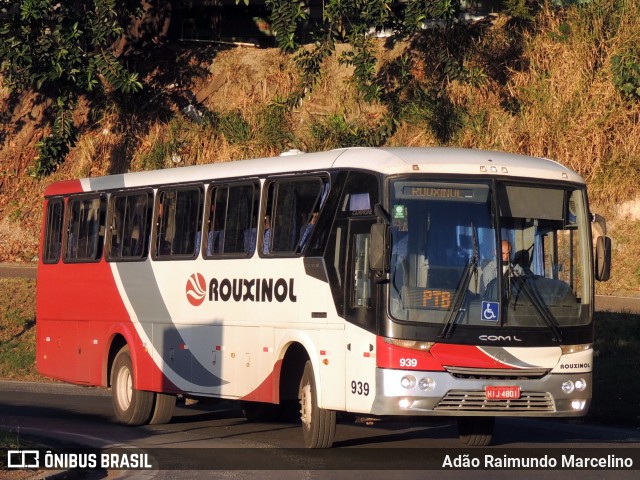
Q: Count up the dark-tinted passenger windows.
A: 6